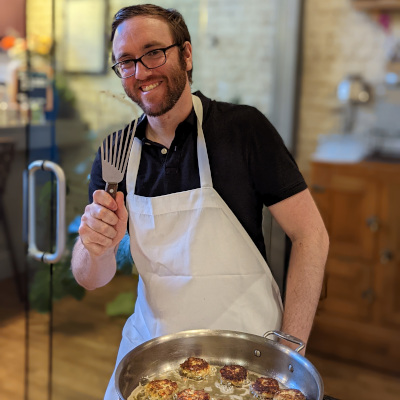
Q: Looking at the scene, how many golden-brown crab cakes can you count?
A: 6